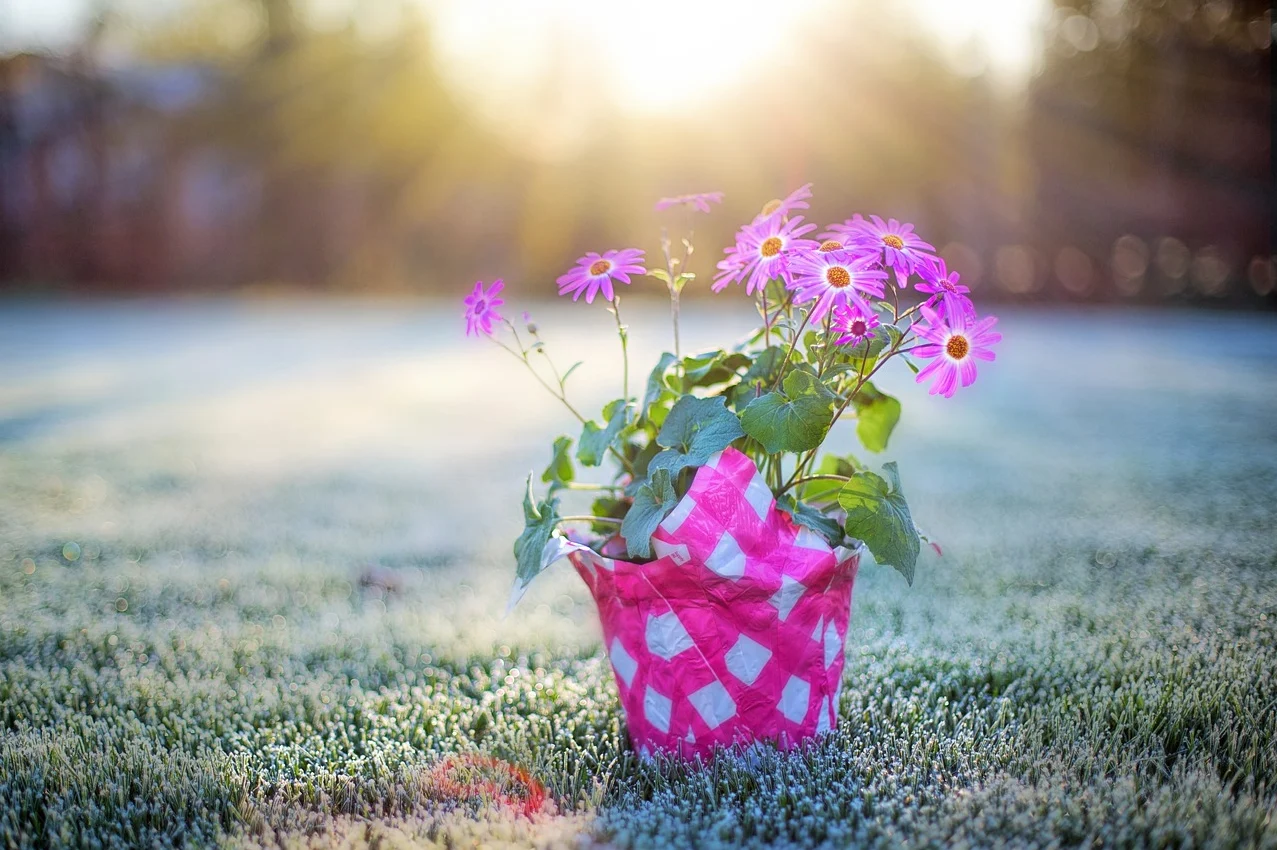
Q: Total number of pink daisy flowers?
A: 11